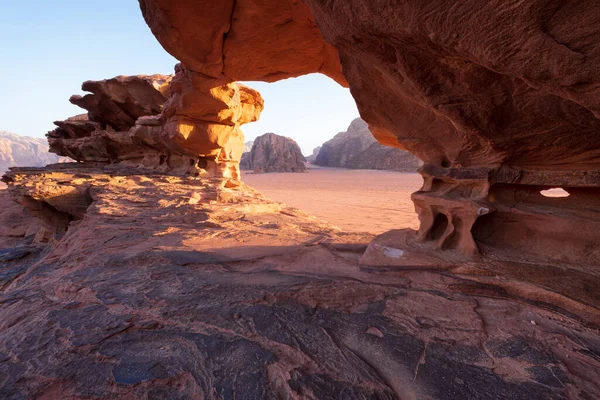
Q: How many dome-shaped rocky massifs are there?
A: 2